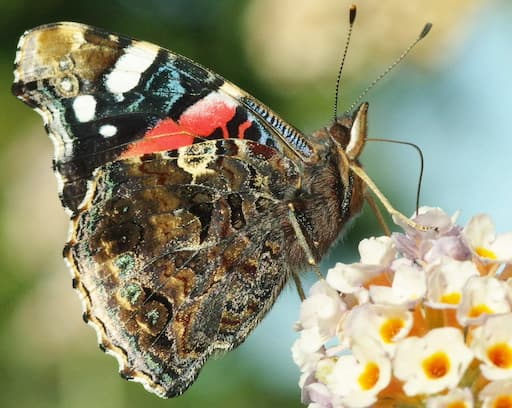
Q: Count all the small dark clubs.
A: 2